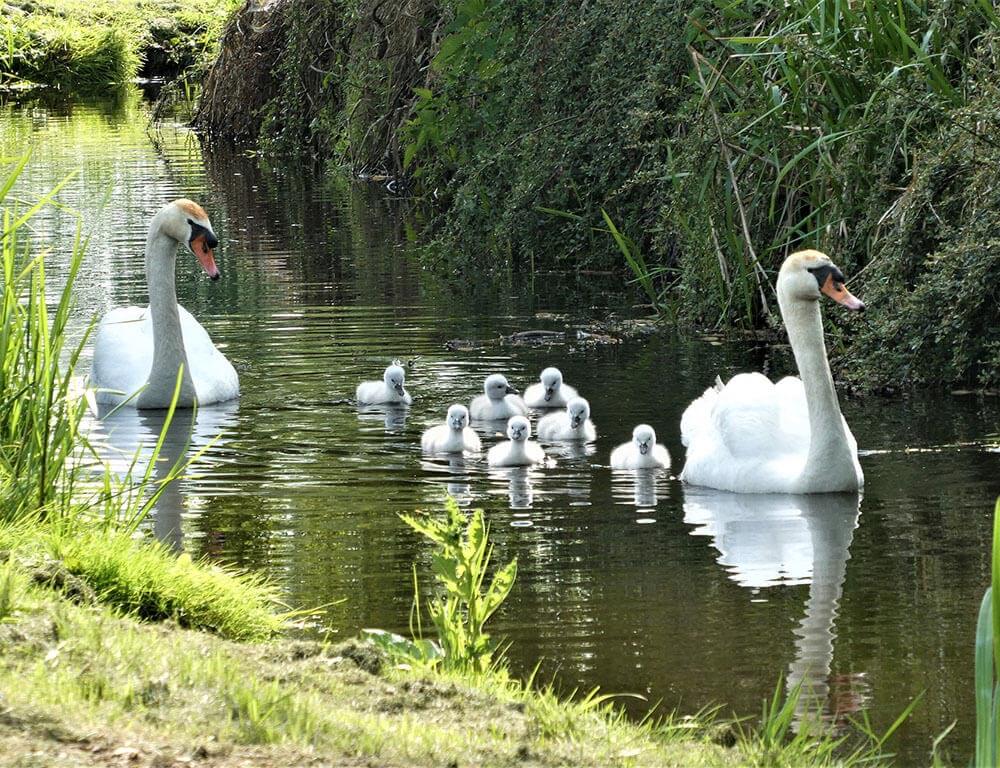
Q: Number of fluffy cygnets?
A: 7